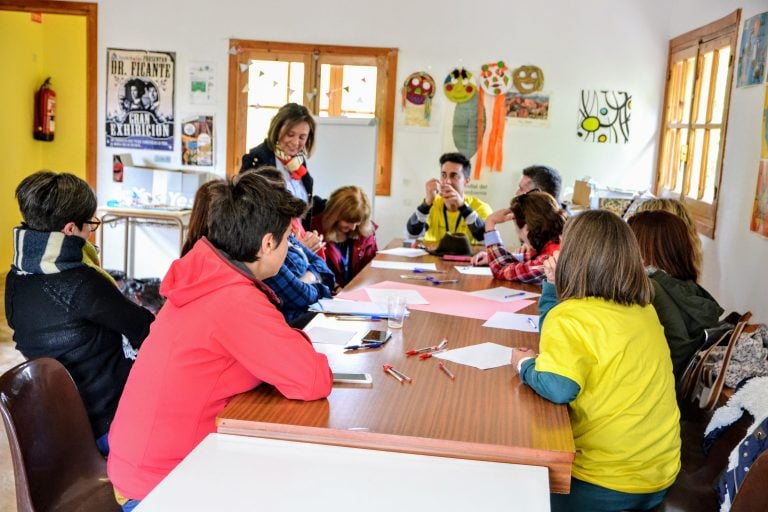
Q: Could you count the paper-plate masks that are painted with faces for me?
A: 4